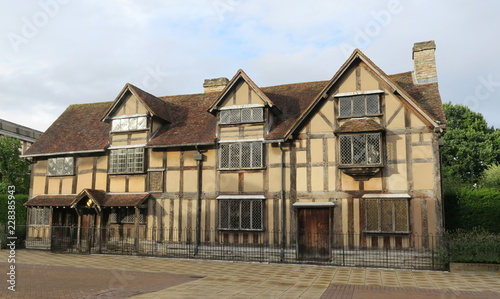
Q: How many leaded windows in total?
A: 11